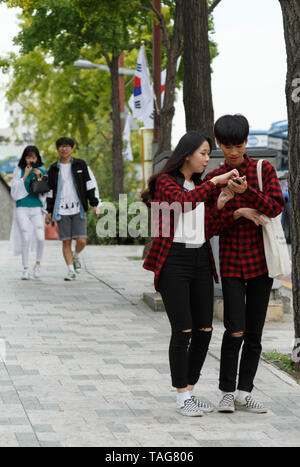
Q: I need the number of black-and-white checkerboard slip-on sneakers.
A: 4